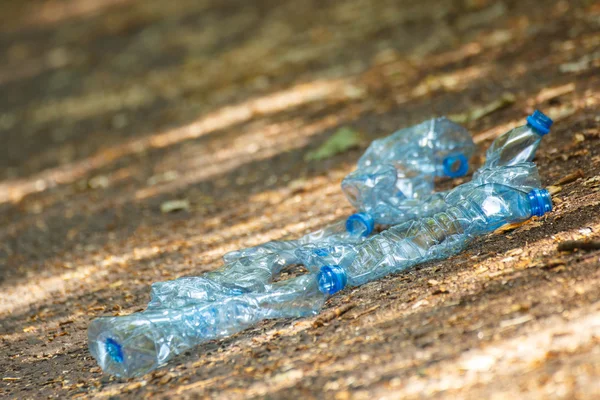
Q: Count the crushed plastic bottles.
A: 5